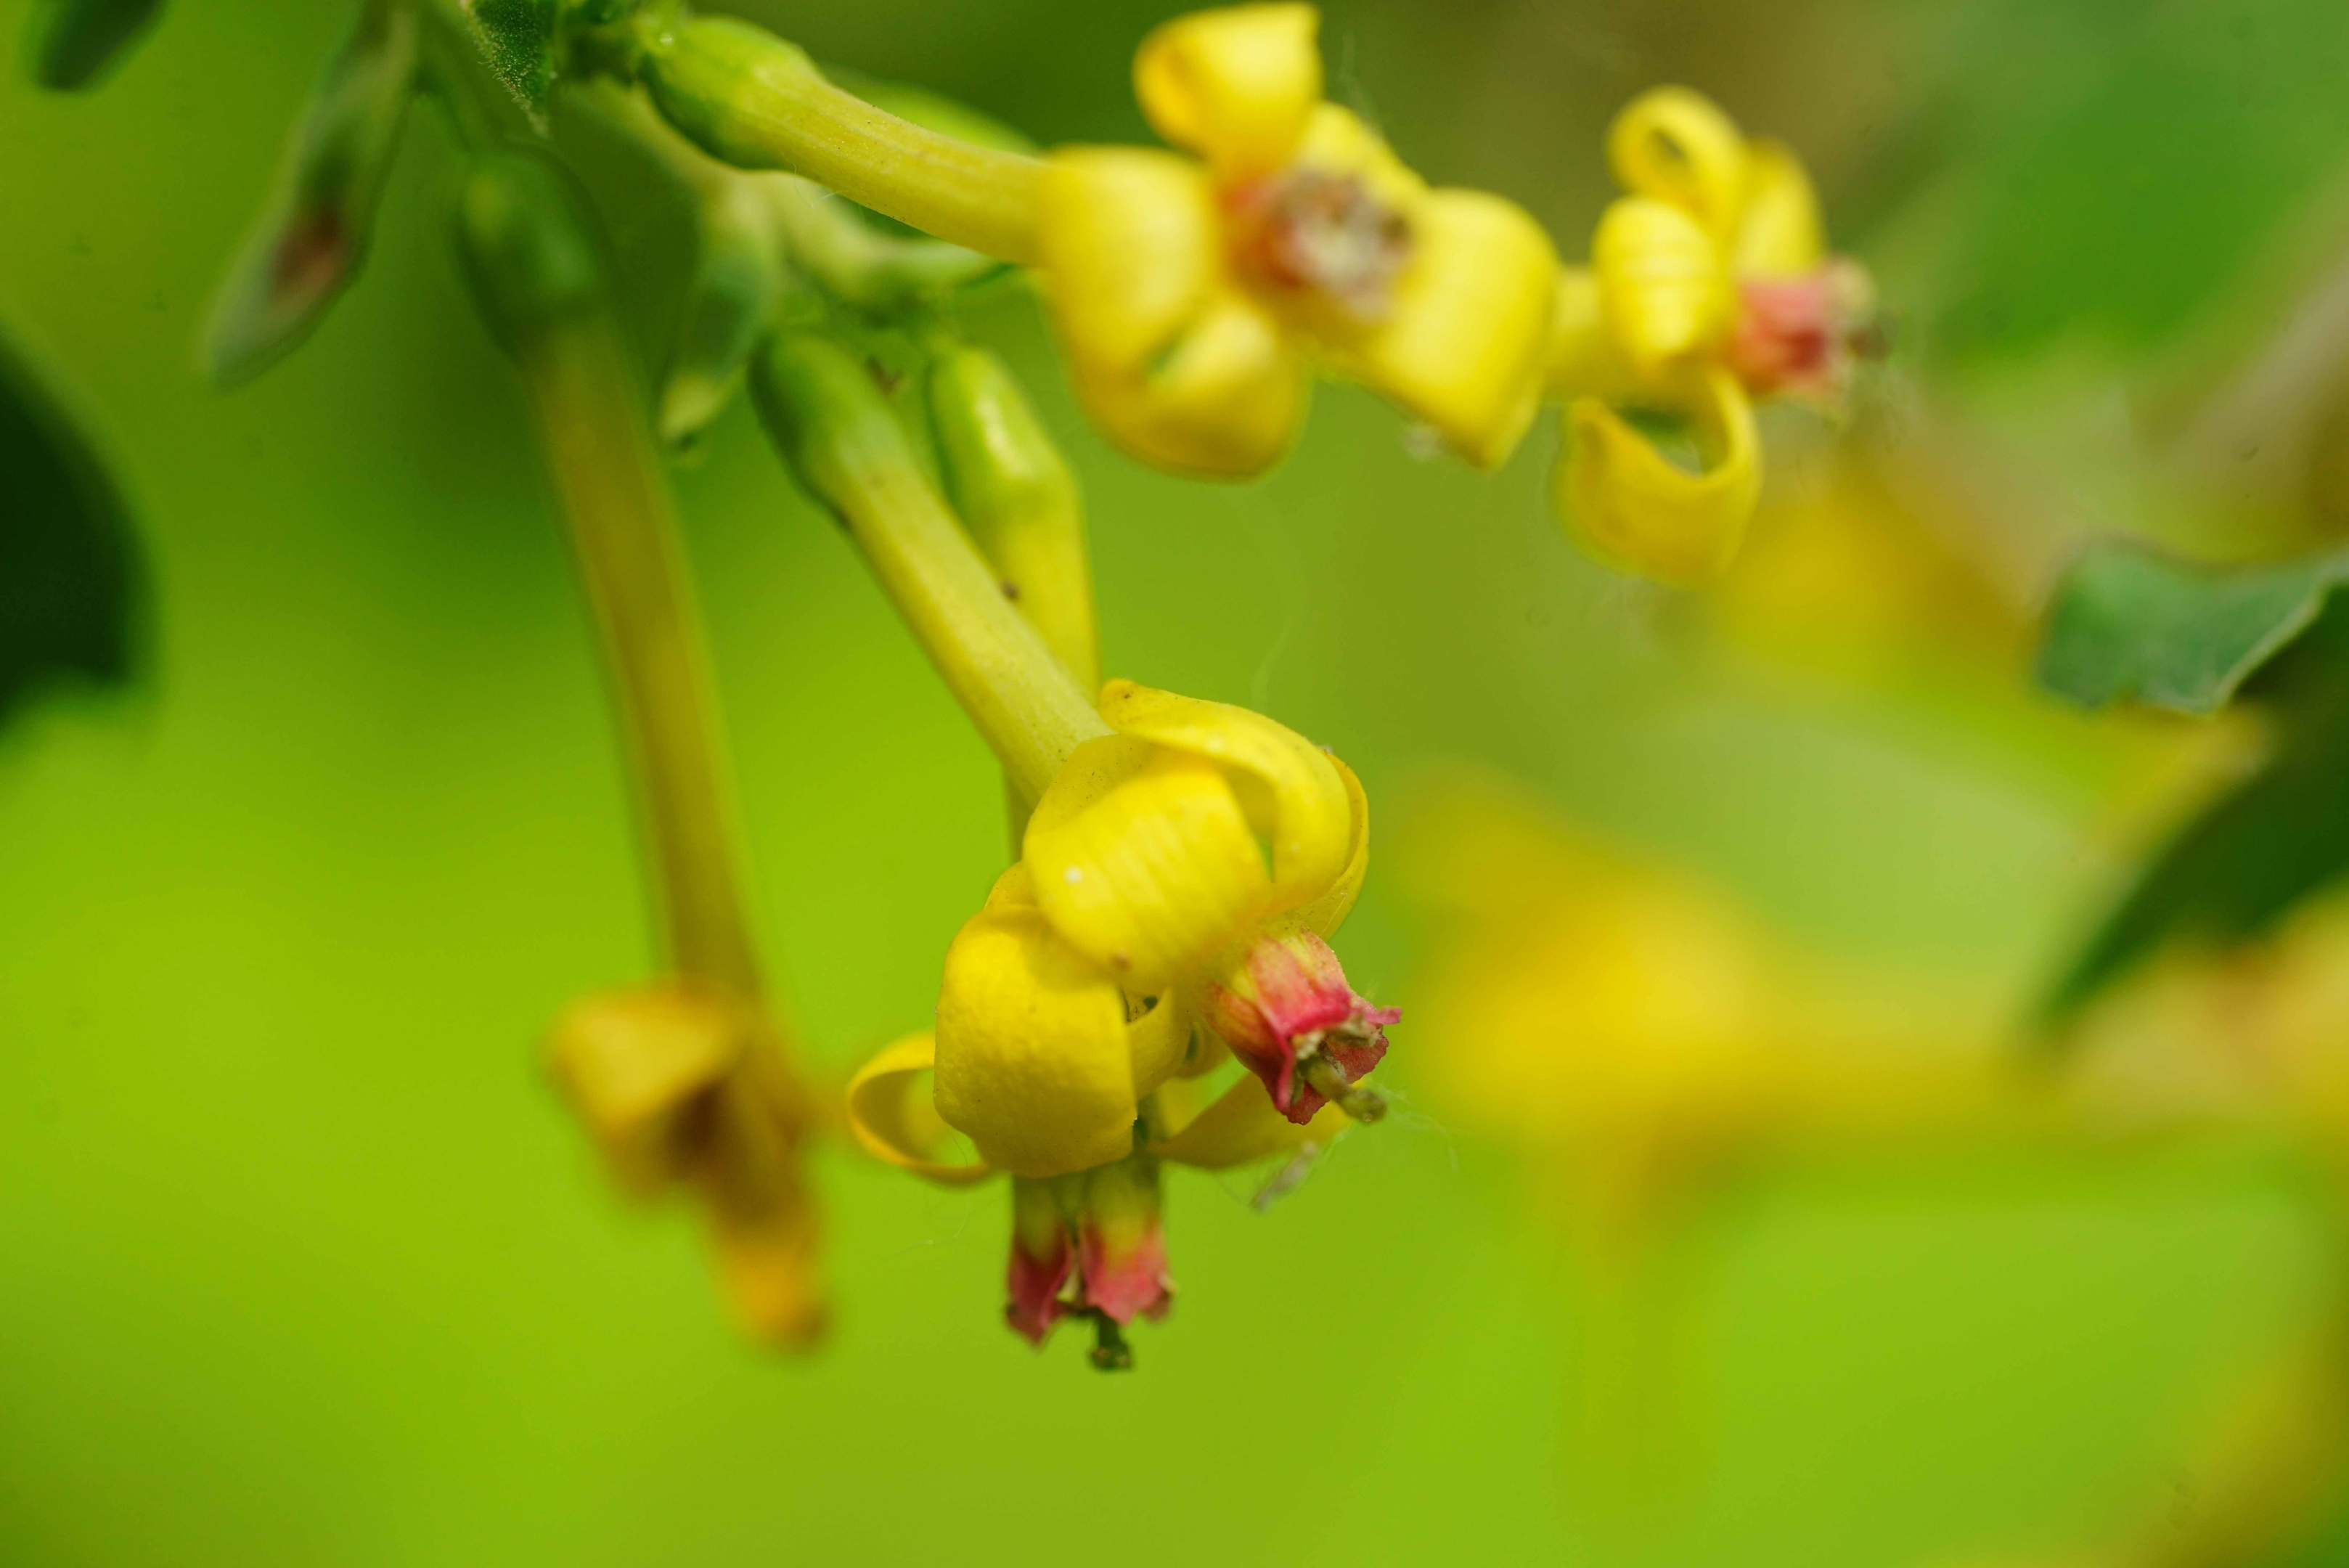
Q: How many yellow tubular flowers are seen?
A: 5